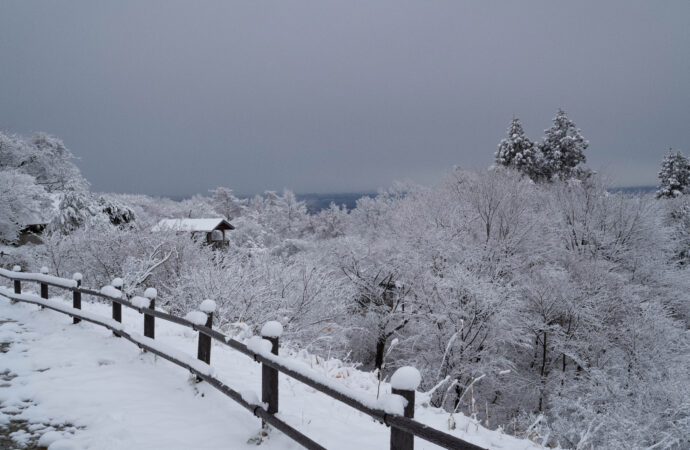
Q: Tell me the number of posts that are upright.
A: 8